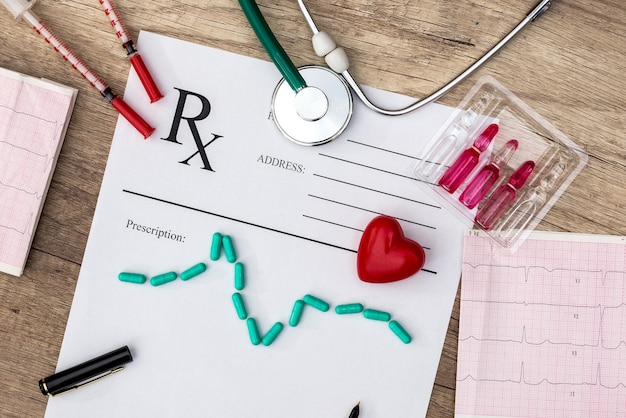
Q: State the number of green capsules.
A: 14